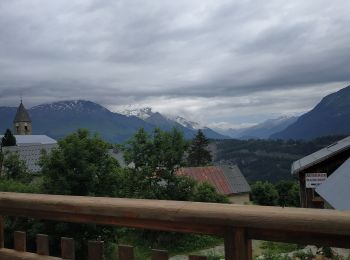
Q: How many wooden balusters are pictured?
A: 7